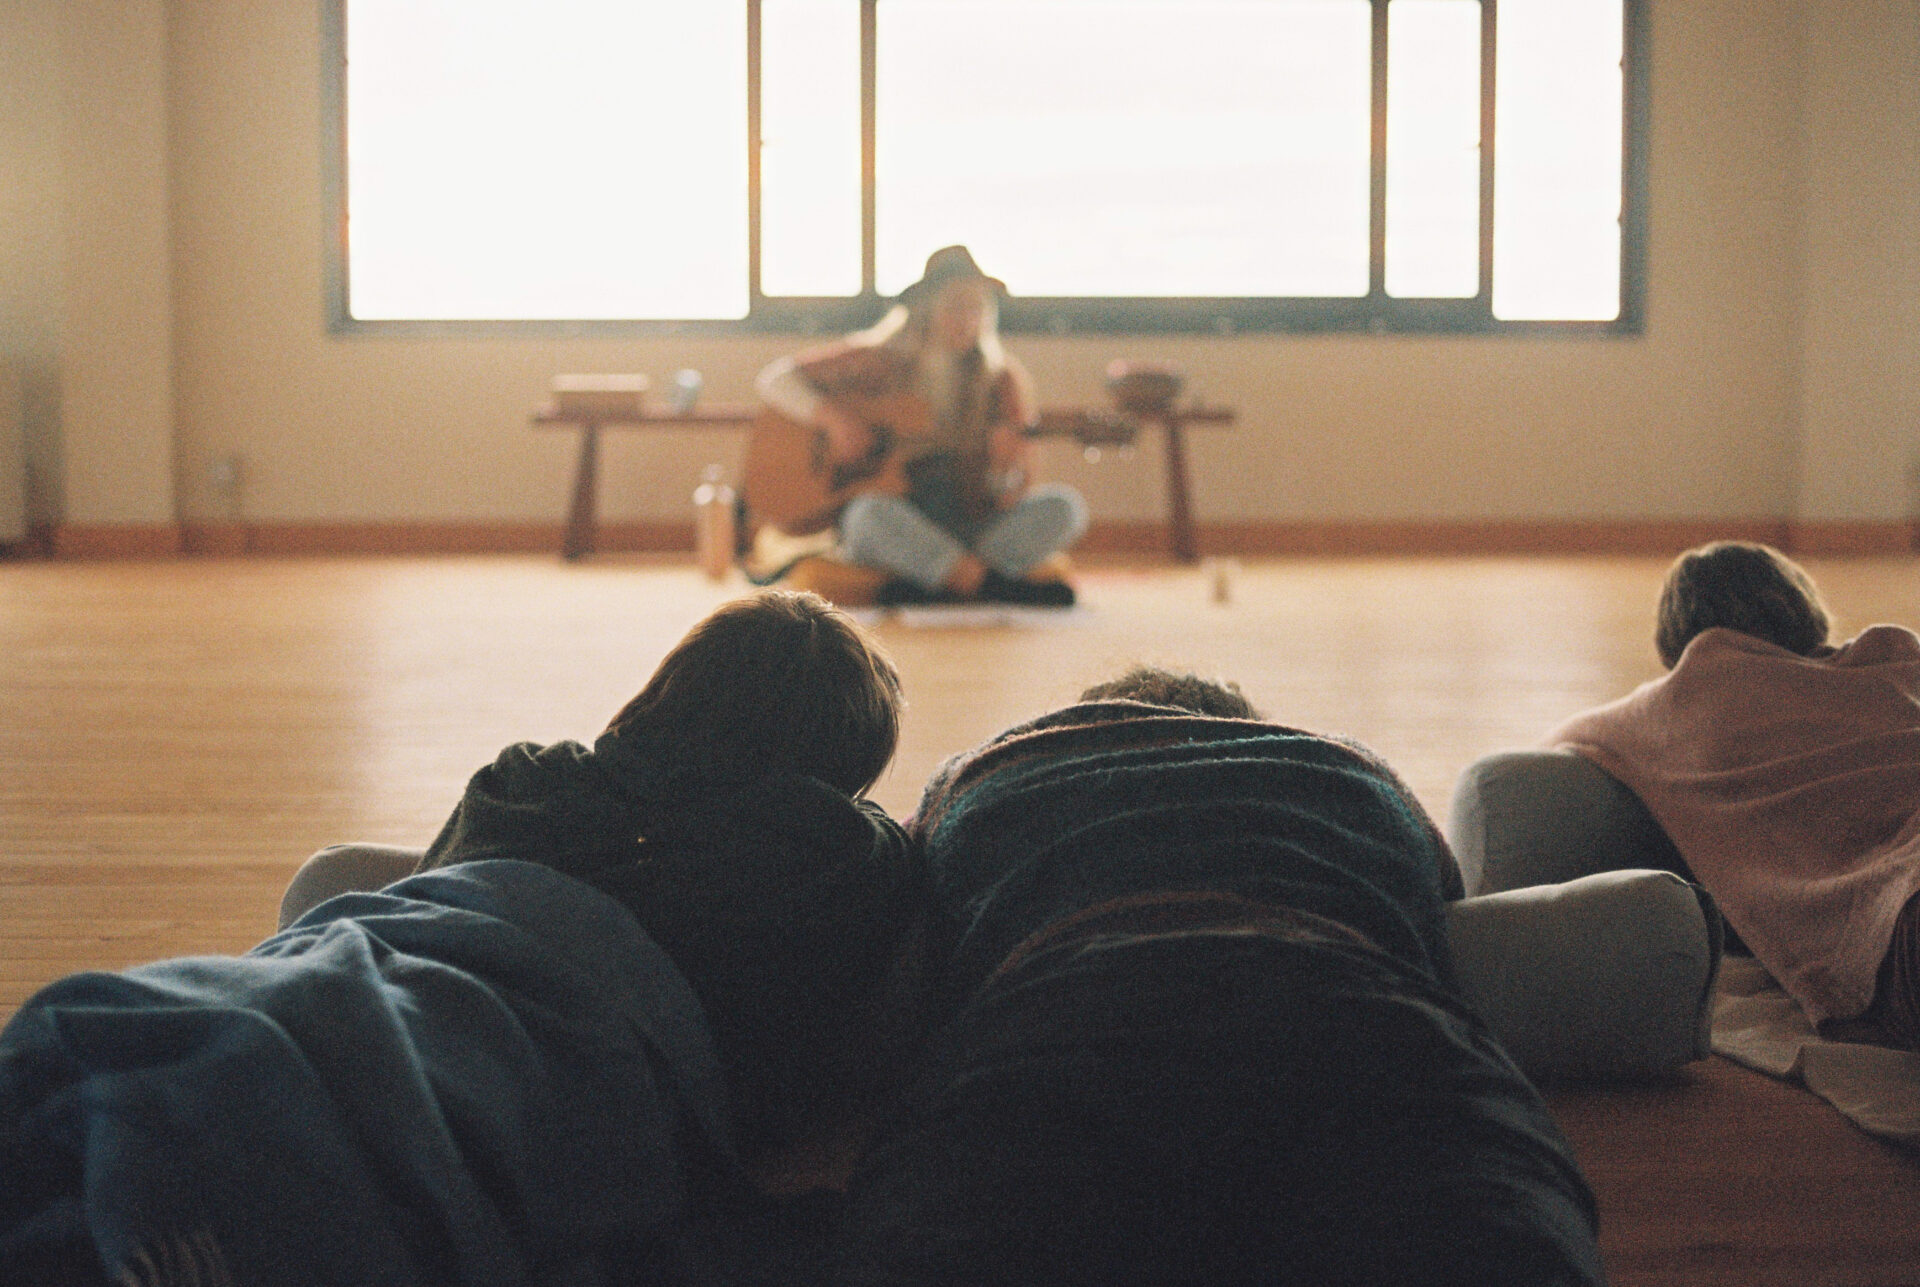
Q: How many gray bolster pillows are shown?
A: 3